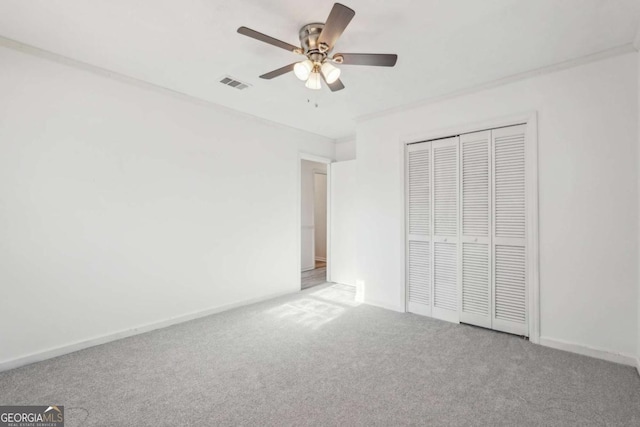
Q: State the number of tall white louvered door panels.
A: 4